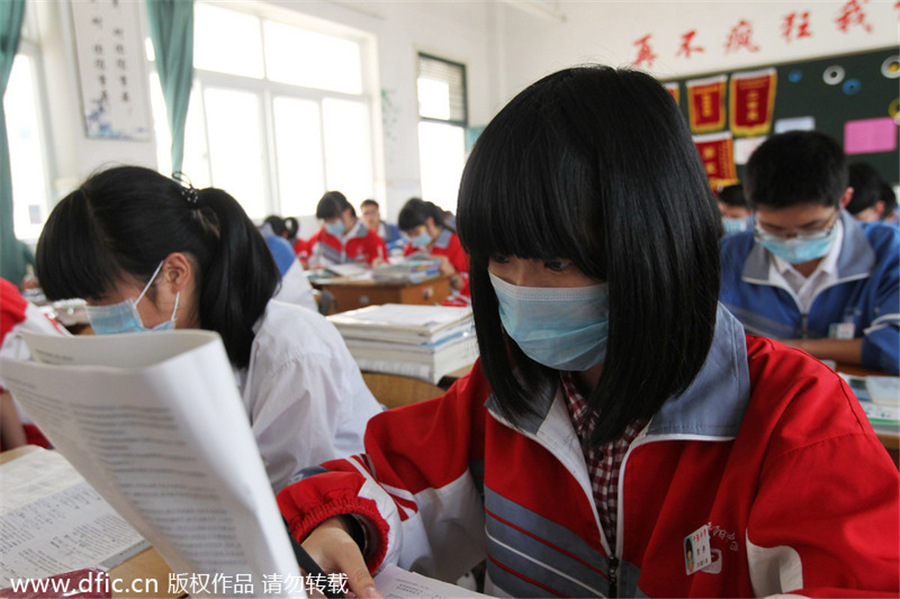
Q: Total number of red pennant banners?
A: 4